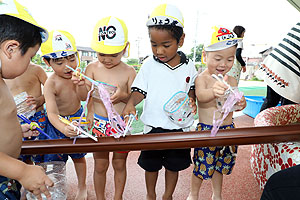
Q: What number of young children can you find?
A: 6